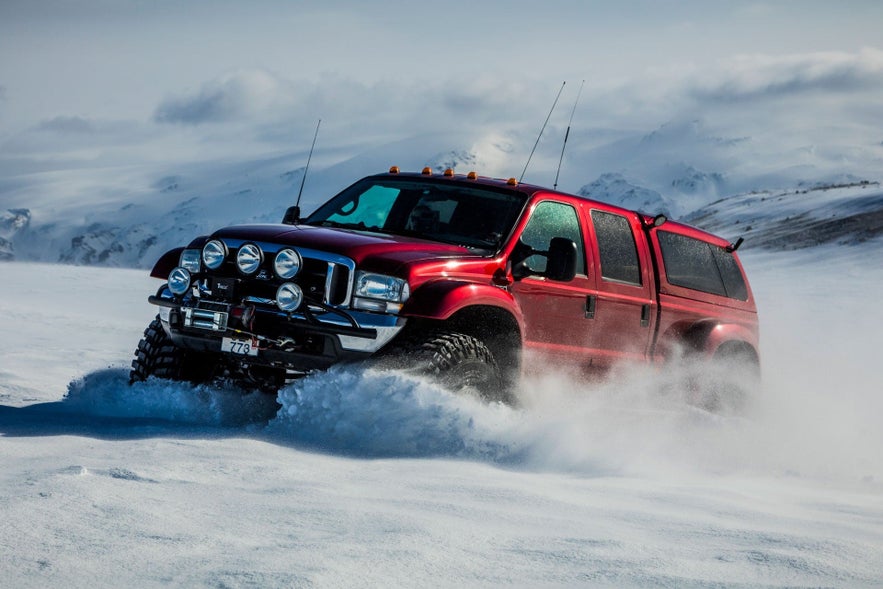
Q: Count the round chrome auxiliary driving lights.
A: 5